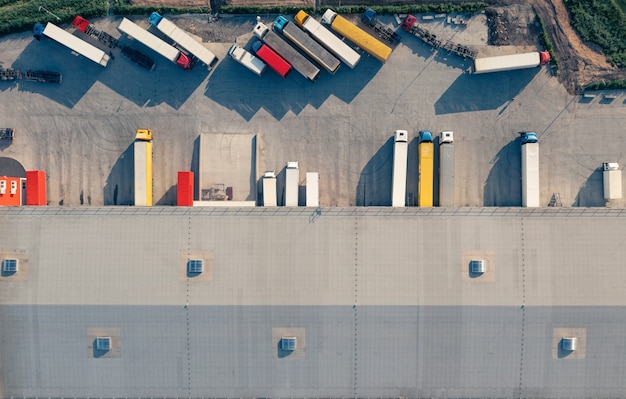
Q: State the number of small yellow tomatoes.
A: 0